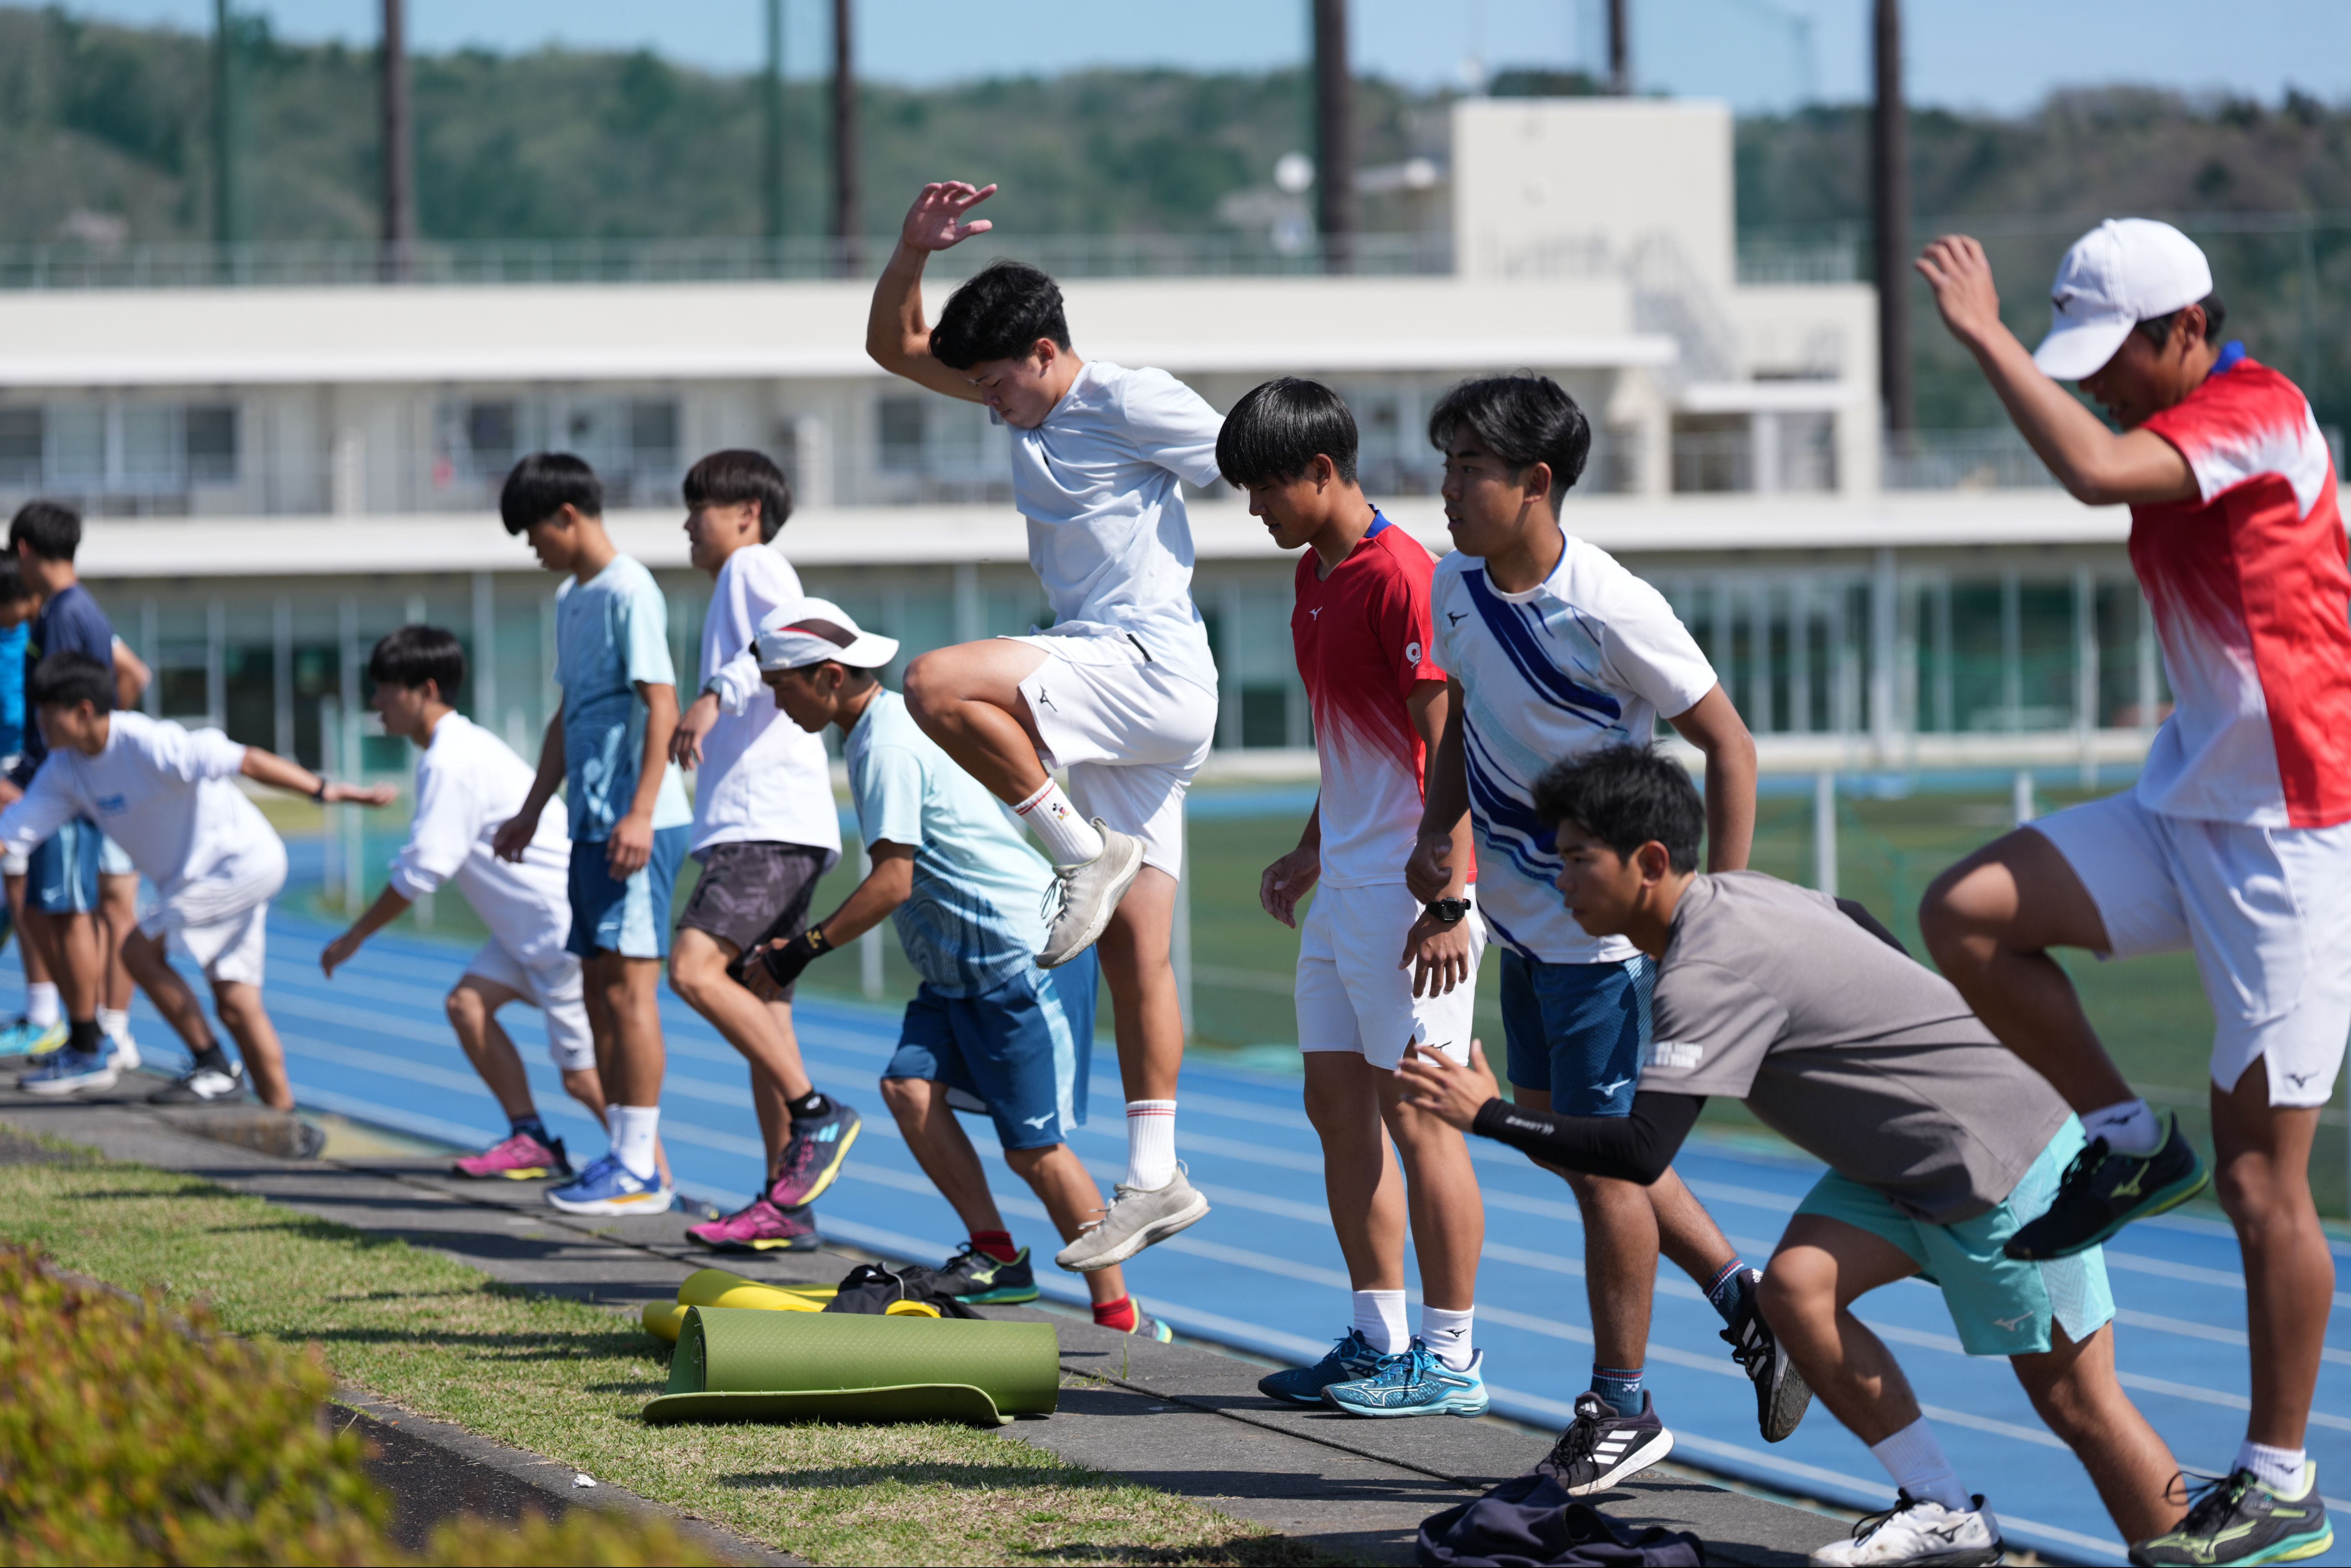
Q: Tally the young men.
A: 12